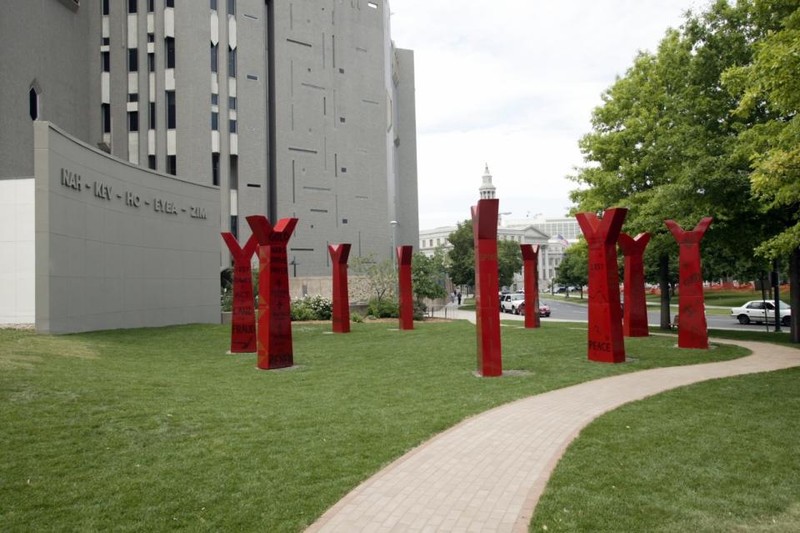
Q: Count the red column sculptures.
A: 9